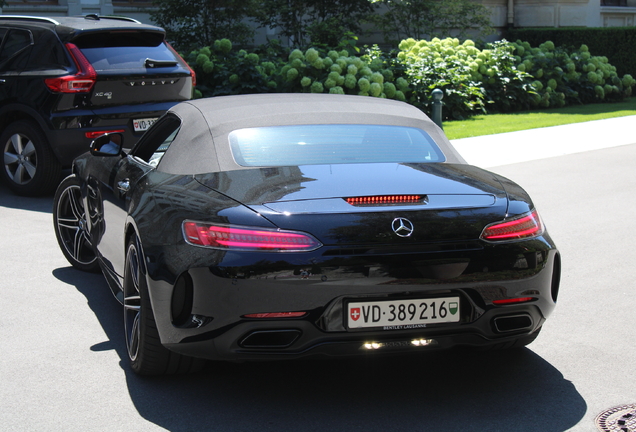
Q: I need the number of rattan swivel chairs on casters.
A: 0